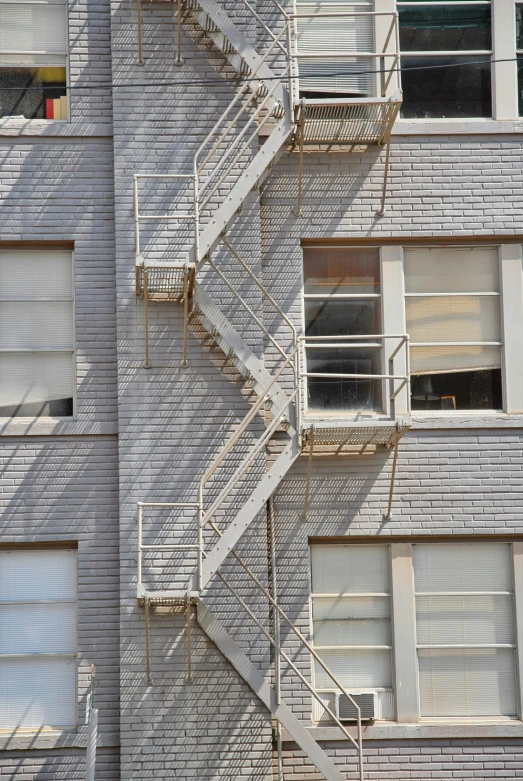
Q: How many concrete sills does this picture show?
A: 6